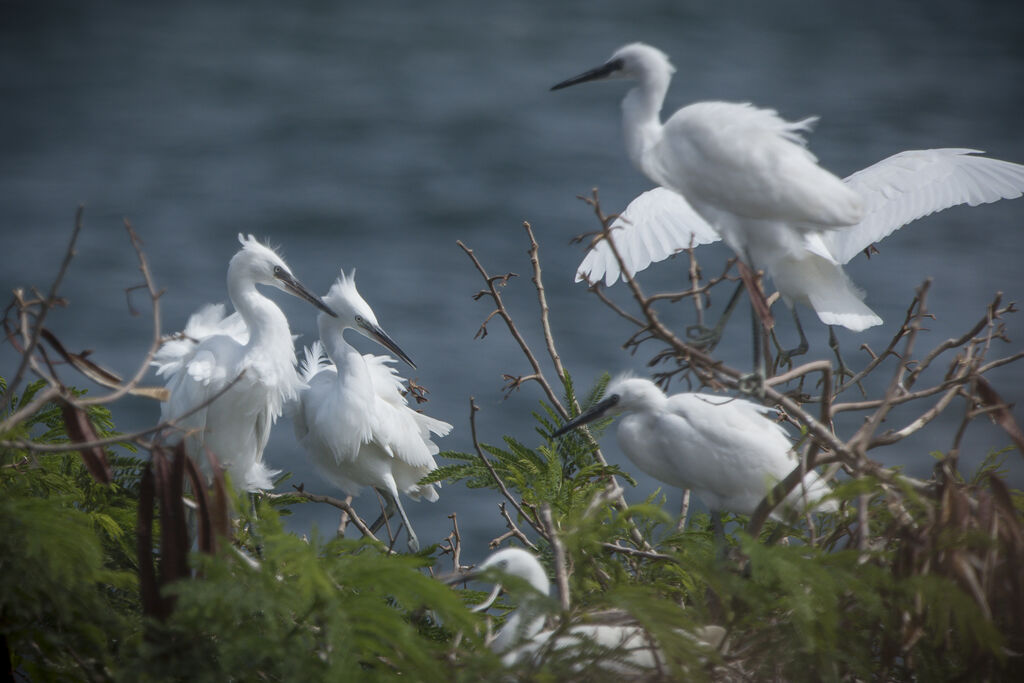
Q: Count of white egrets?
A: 6